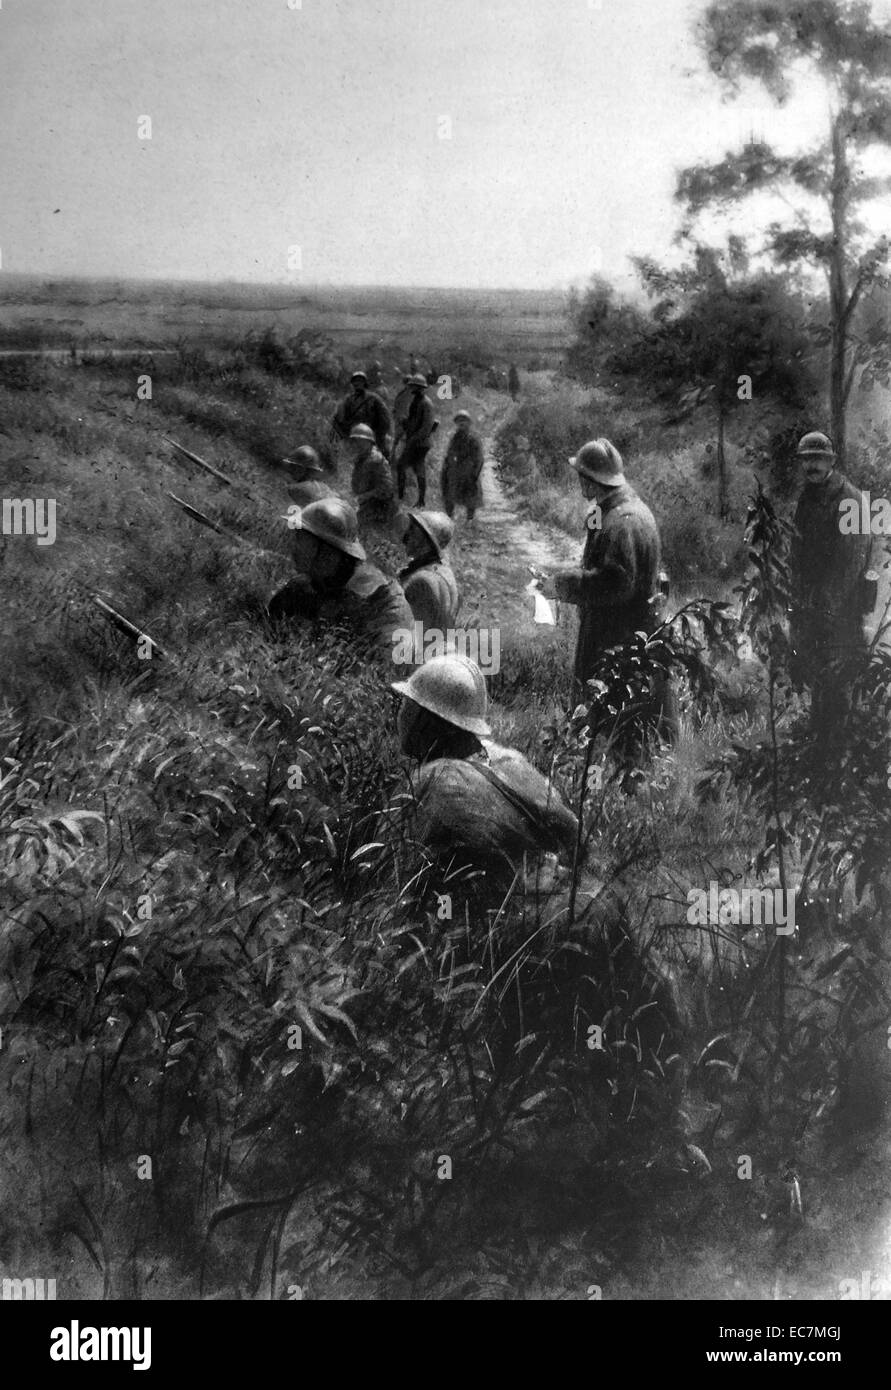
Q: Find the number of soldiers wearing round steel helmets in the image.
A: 10